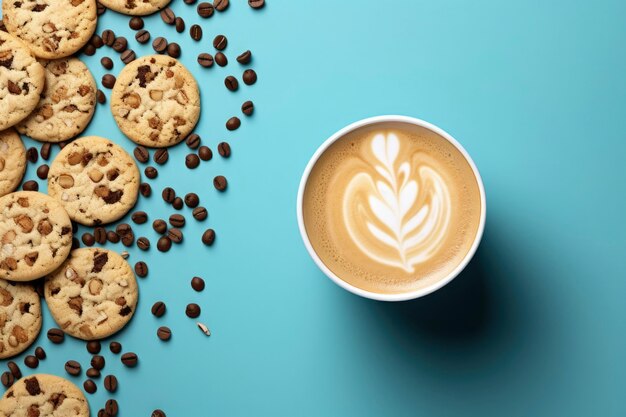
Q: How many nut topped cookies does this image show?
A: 11